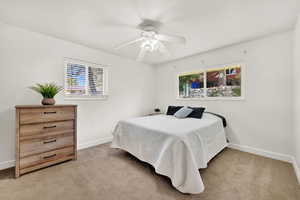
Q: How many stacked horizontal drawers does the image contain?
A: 4